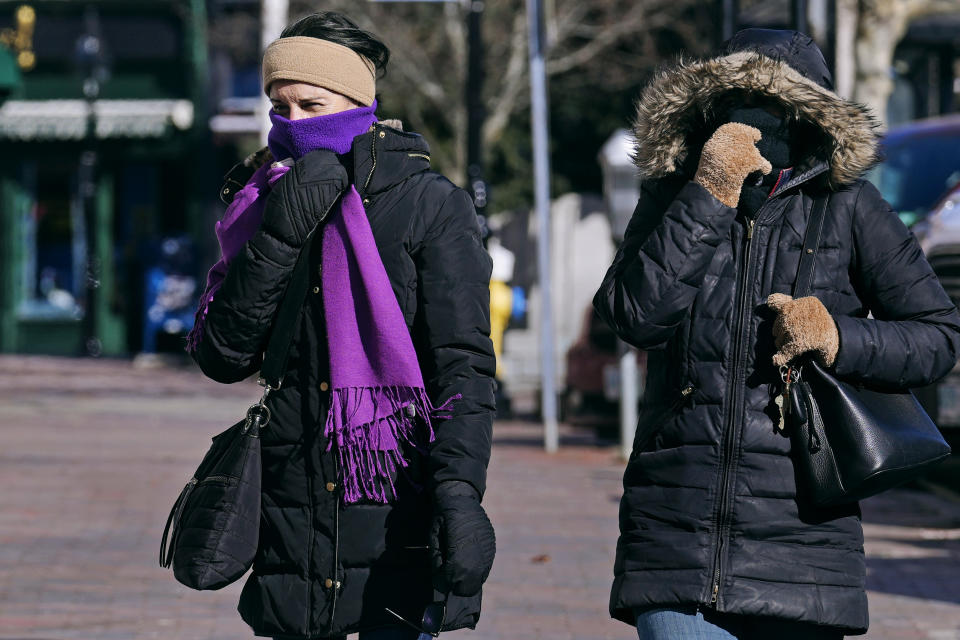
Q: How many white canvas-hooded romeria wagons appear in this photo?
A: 0